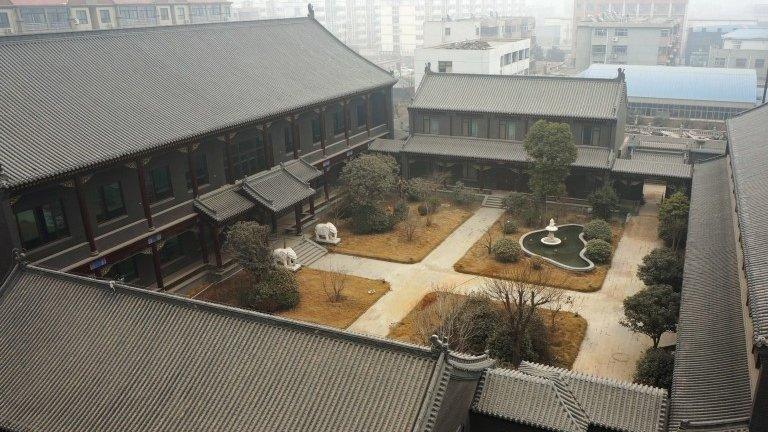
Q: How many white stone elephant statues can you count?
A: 2